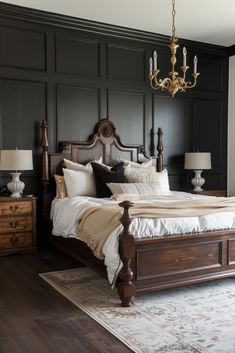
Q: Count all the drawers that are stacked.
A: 3